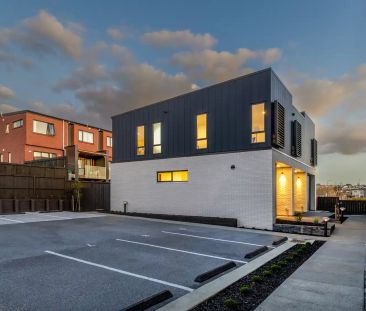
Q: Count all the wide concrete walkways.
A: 1